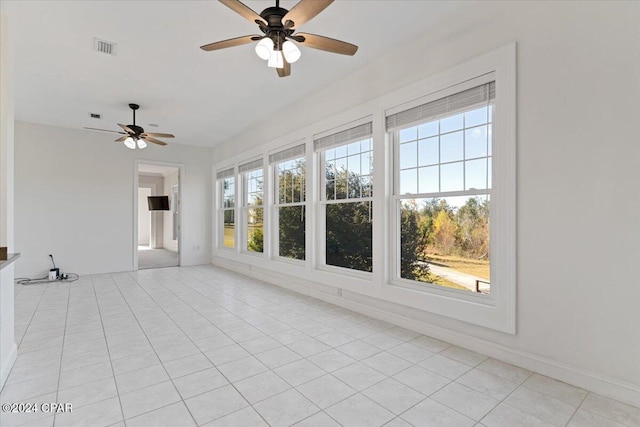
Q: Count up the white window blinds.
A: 5